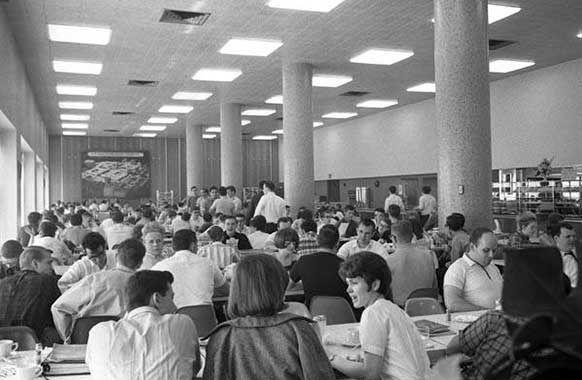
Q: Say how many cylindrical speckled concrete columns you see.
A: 4